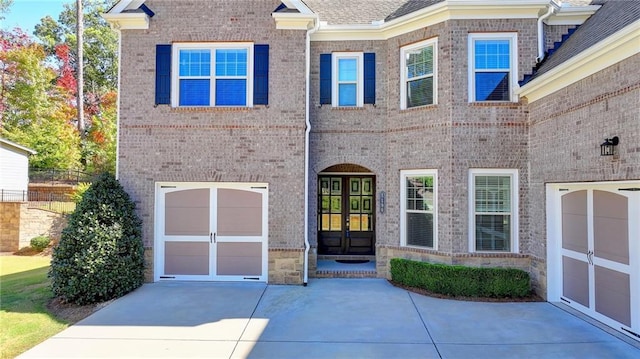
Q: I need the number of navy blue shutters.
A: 4